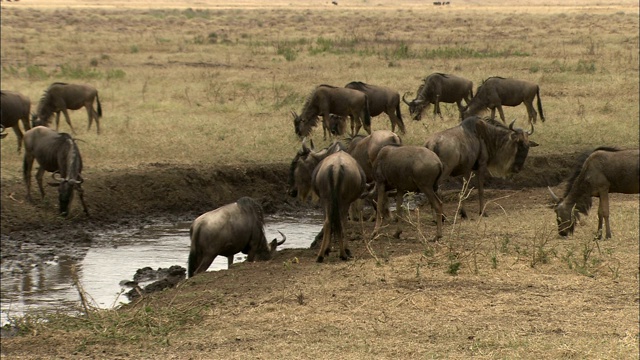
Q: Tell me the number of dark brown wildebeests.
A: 14